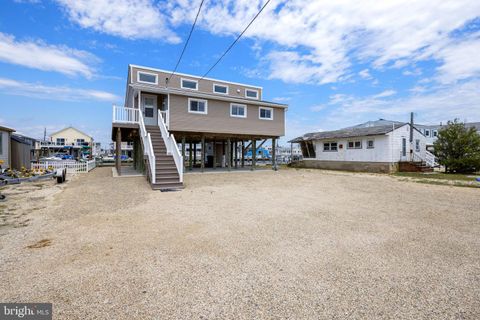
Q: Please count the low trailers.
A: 1